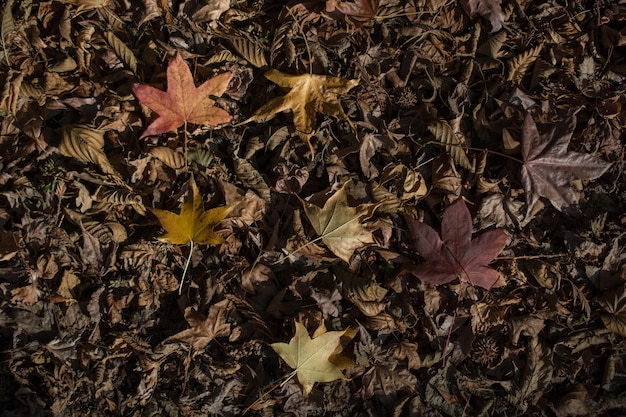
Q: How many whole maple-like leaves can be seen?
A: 7